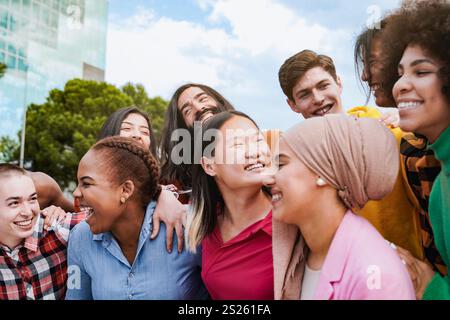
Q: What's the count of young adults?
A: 9